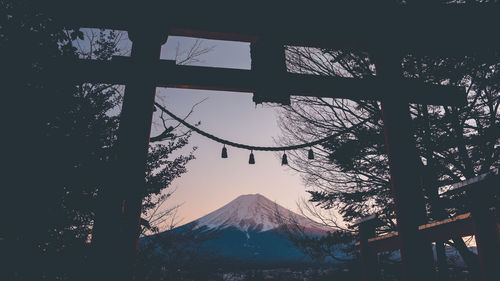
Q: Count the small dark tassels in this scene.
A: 4